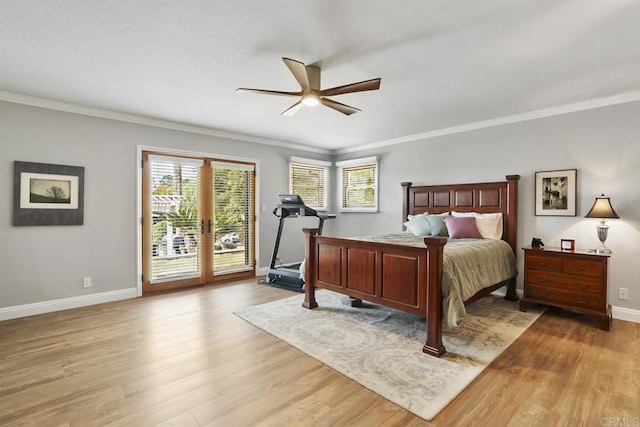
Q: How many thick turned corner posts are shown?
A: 4